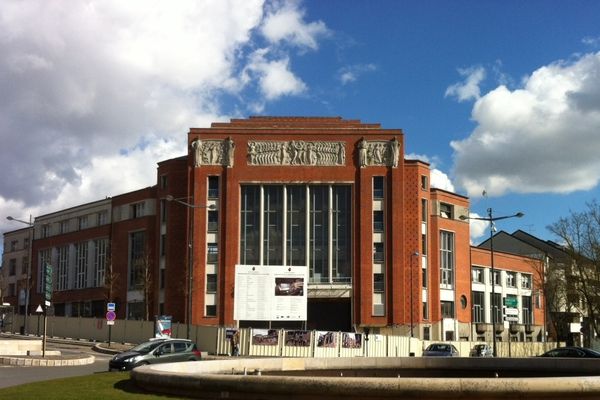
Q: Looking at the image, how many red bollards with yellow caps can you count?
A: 0